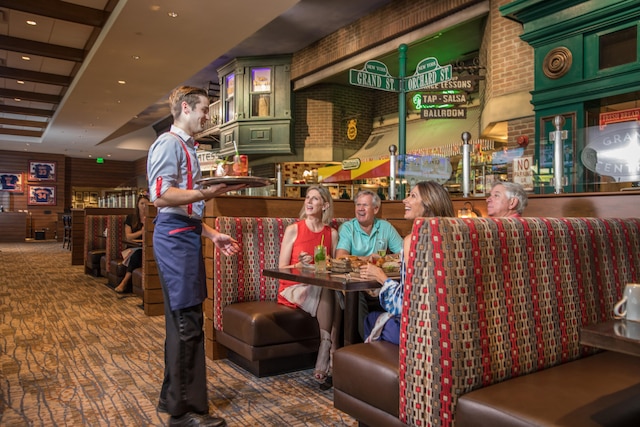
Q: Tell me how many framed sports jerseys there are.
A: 3